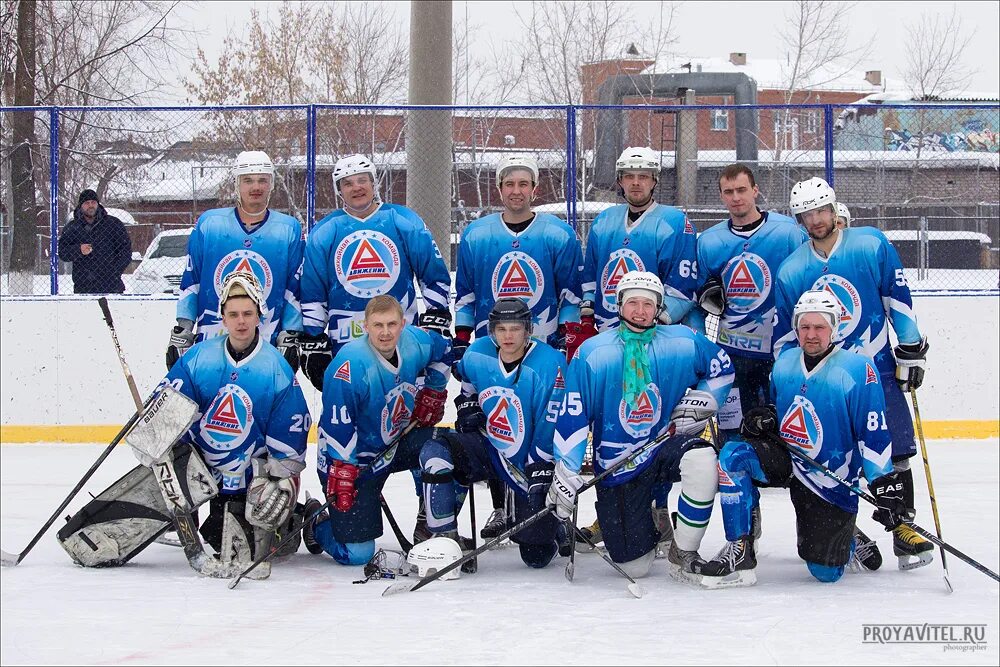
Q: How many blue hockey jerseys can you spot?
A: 11